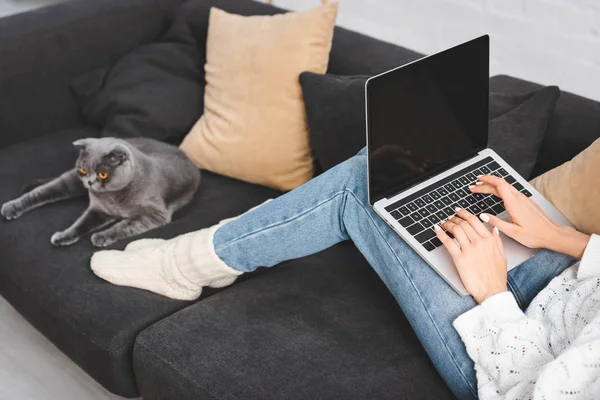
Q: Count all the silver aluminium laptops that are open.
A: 1